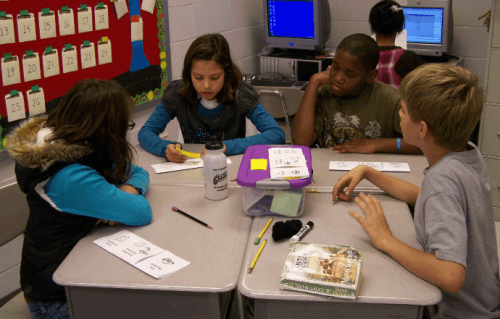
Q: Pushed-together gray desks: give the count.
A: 4